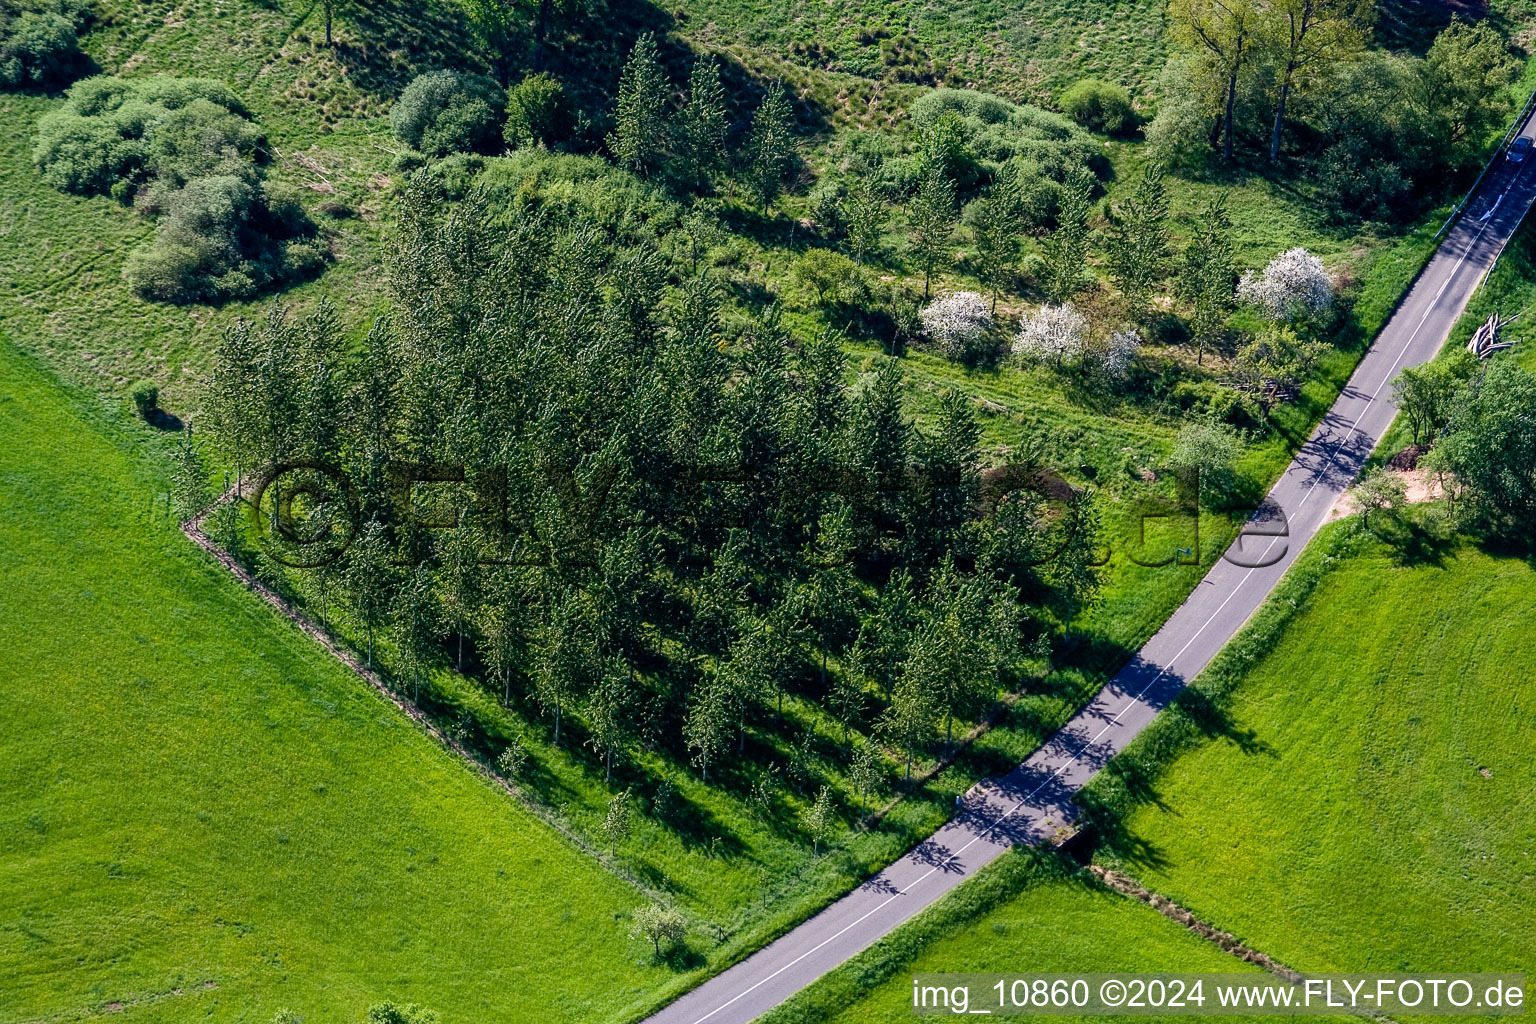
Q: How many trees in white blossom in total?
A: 4